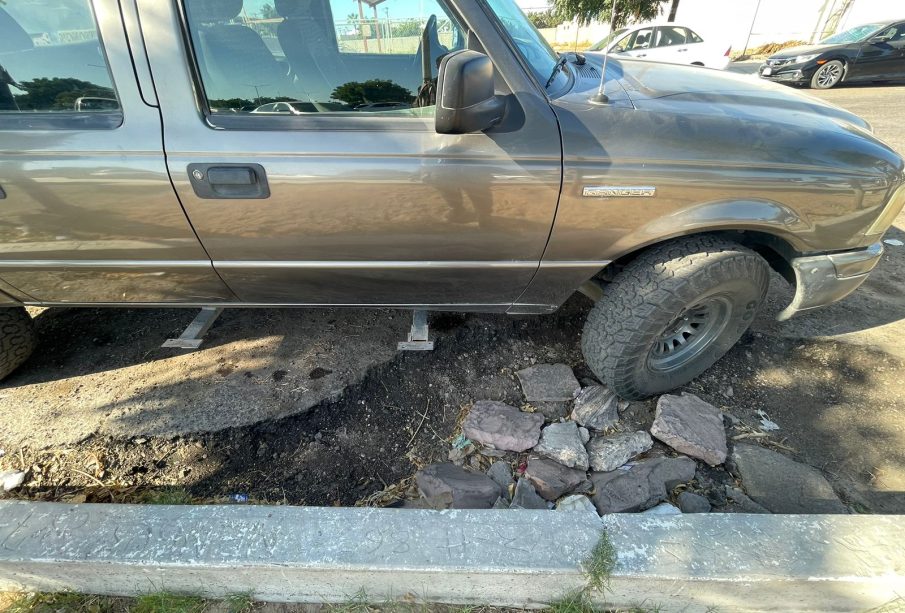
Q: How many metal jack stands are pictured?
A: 2